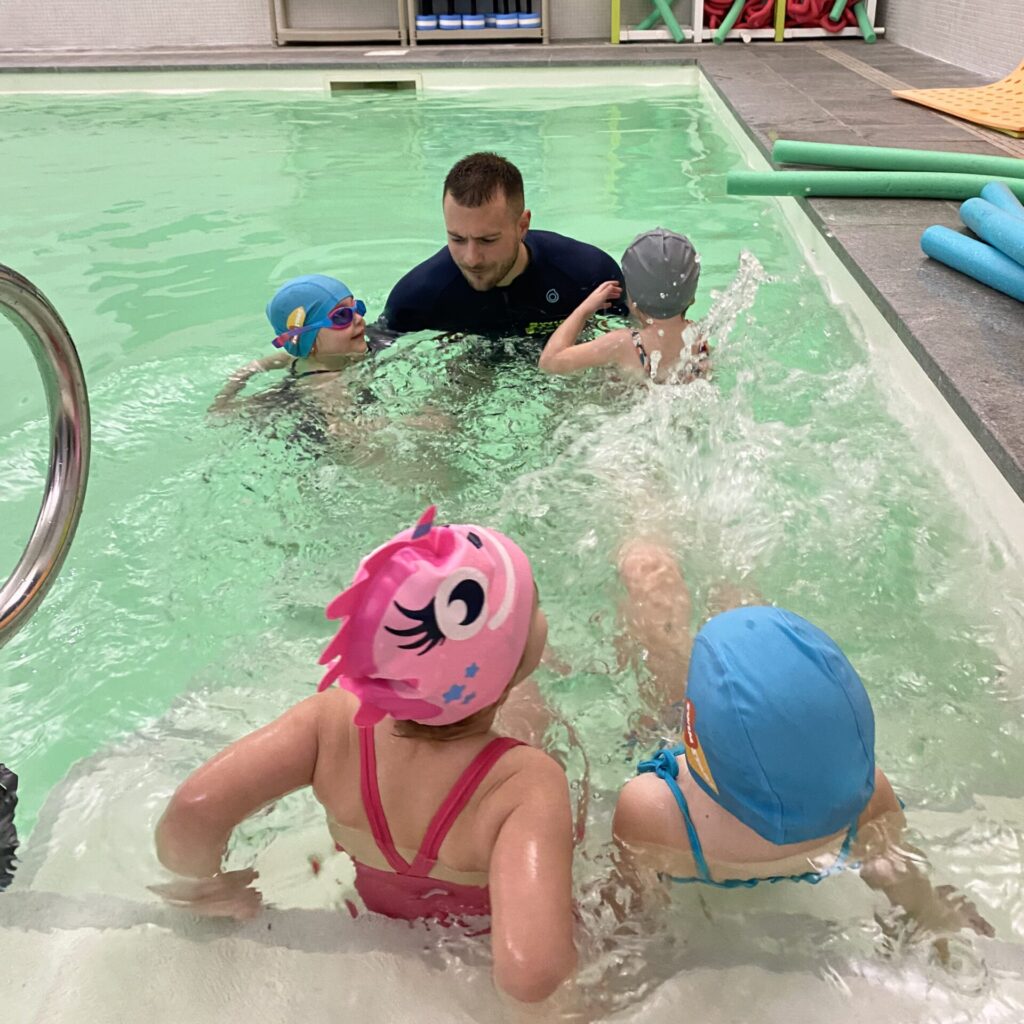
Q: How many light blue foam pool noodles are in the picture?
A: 3